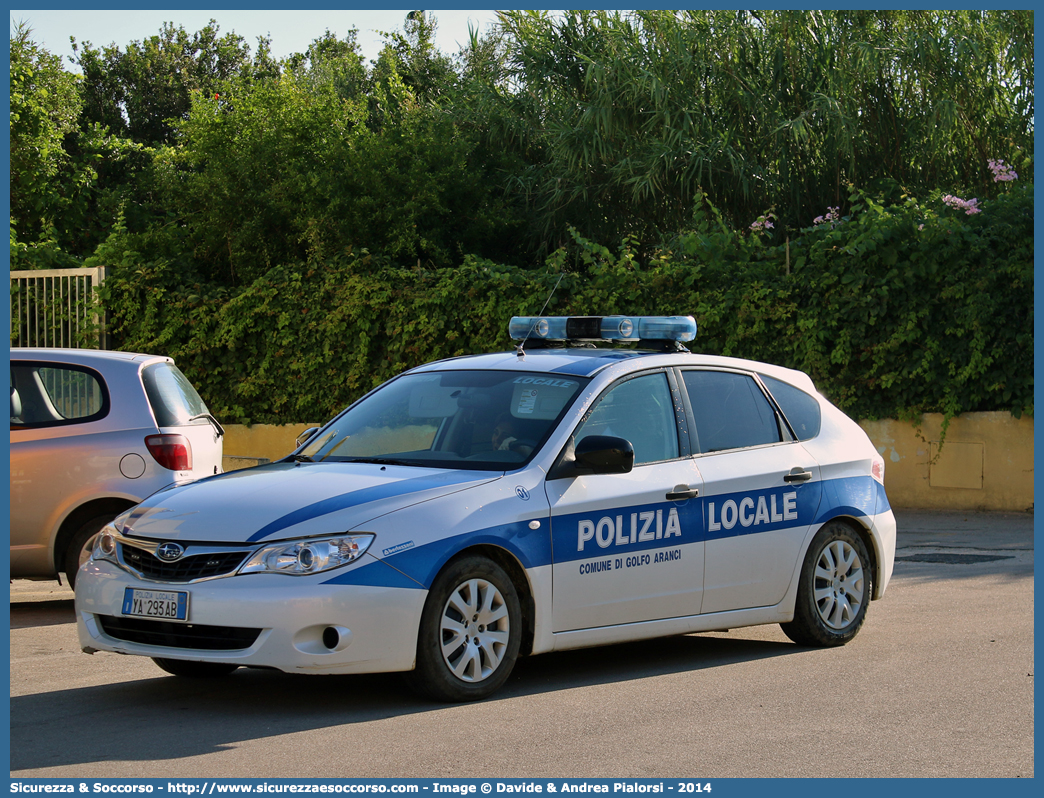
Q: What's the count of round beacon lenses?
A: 2